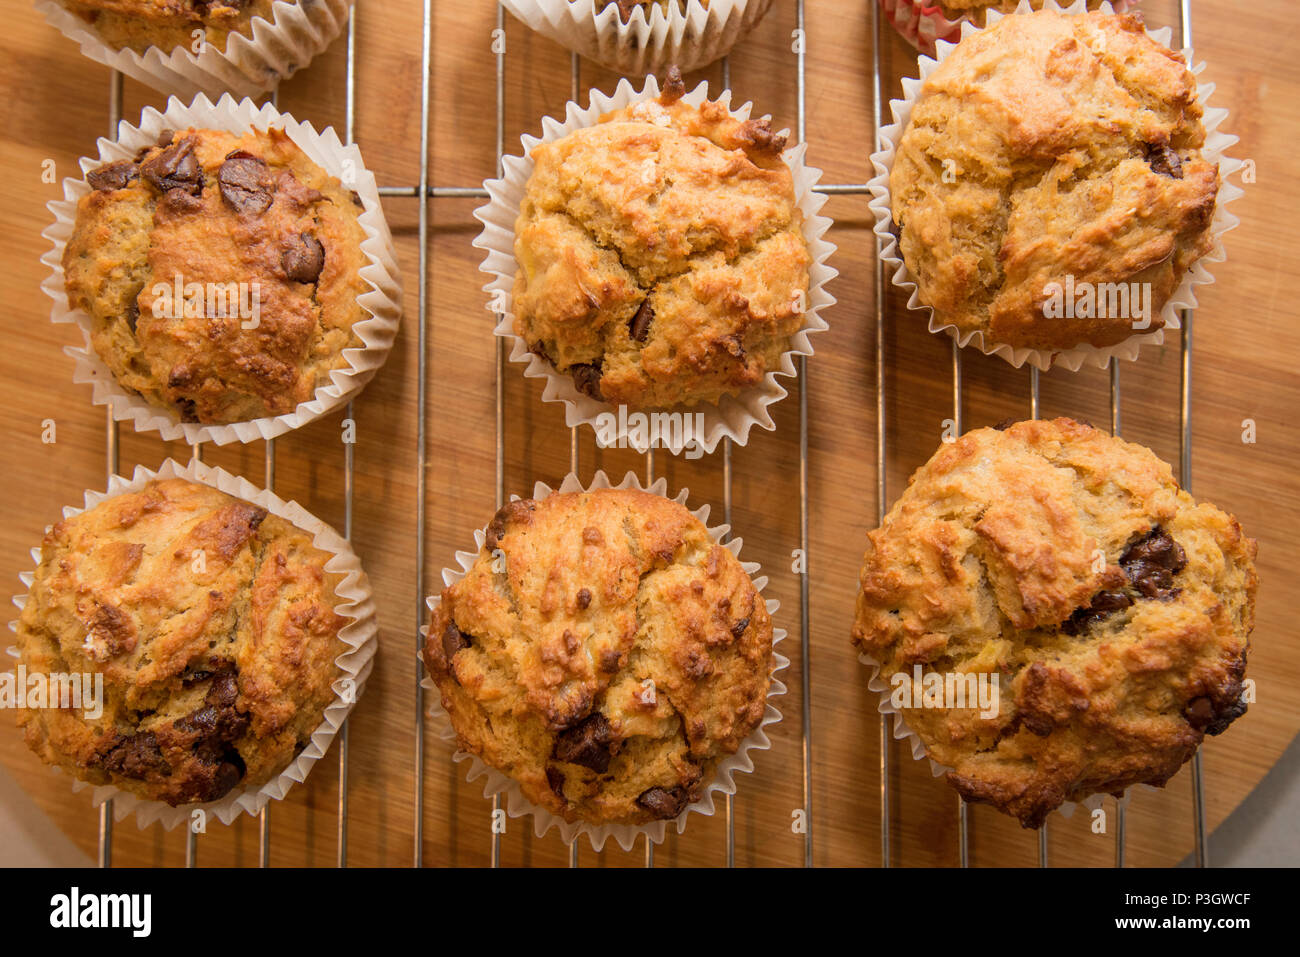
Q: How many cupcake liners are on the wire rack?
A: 9